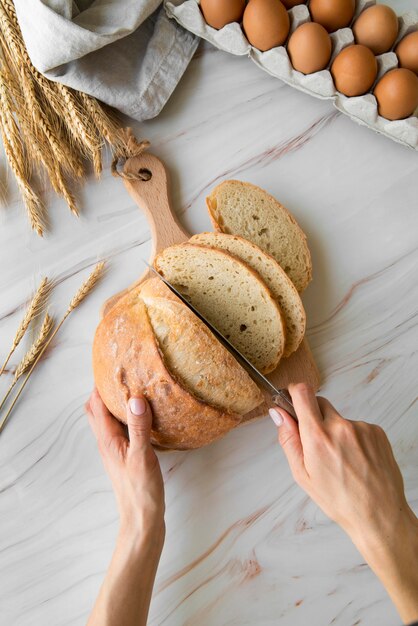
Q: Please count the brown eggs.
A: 9